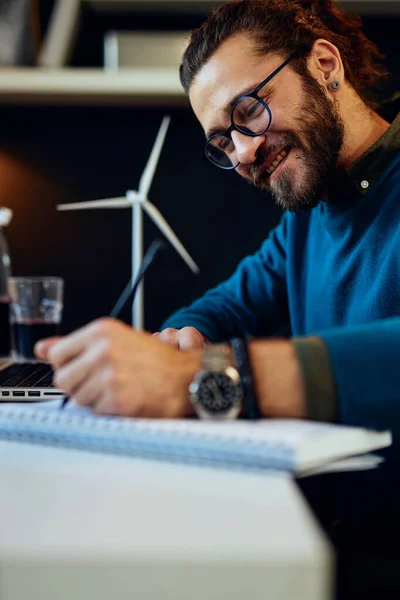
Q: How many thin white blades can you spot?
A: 3